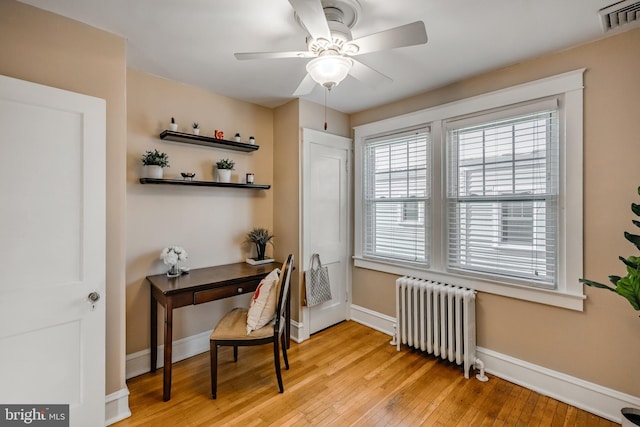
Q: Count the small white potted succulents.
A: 4